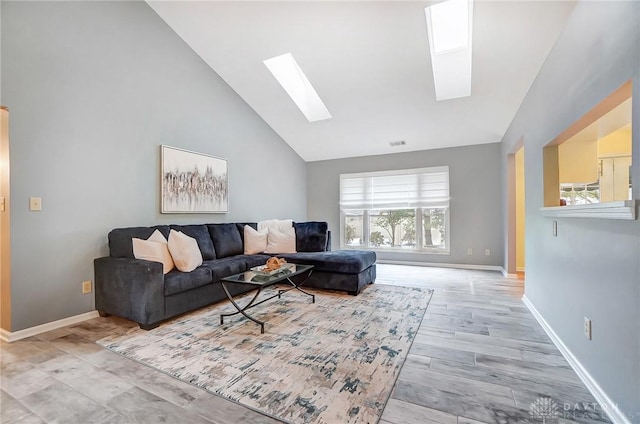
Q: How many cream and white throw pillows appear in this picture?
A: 4